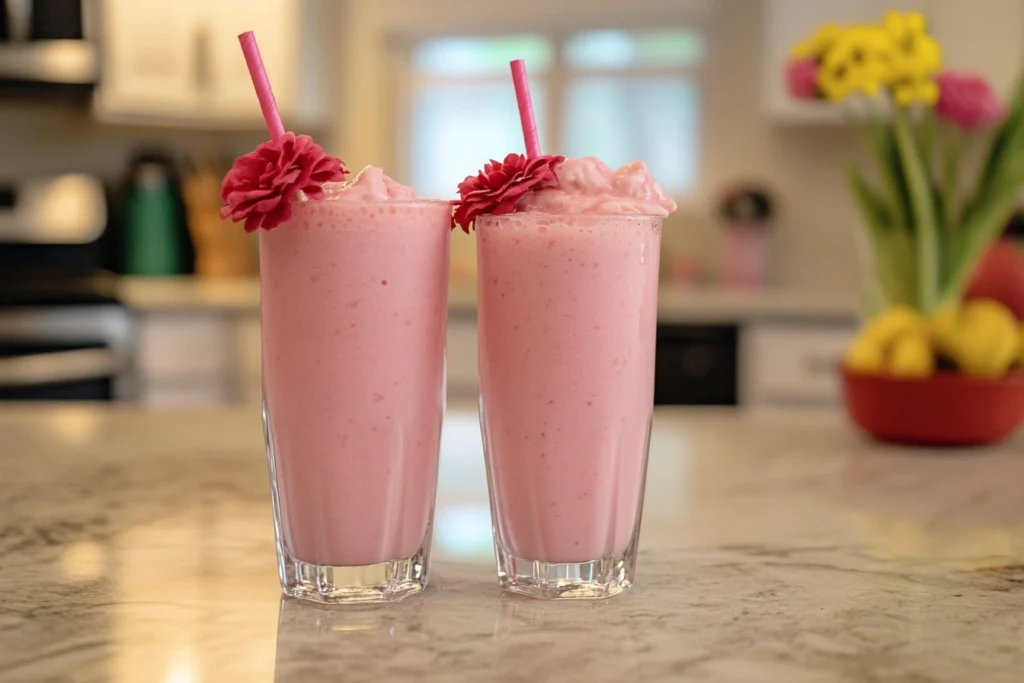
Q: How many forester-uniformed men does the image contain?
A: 0